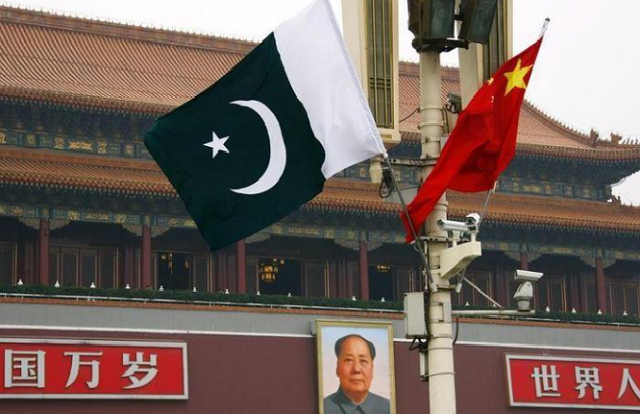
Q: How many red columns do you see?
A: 6